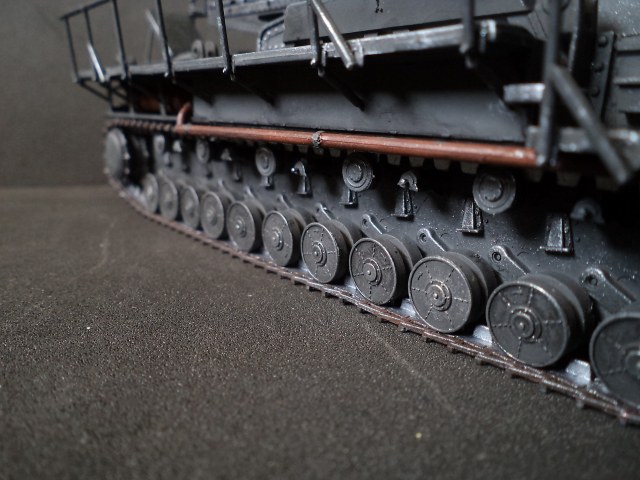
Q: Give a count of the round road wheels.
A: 11